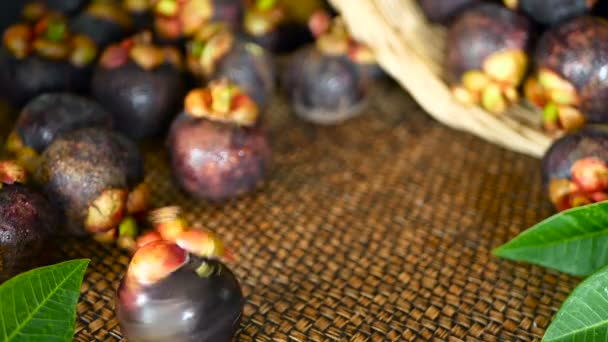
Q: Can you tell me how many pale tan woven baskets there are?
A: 1